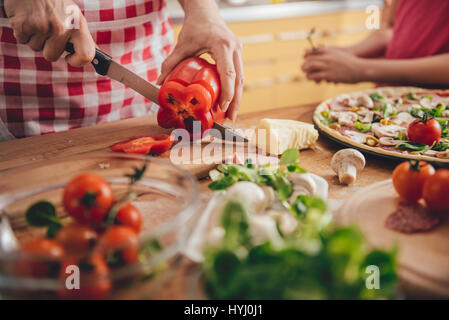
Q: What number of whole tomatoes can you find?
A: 9